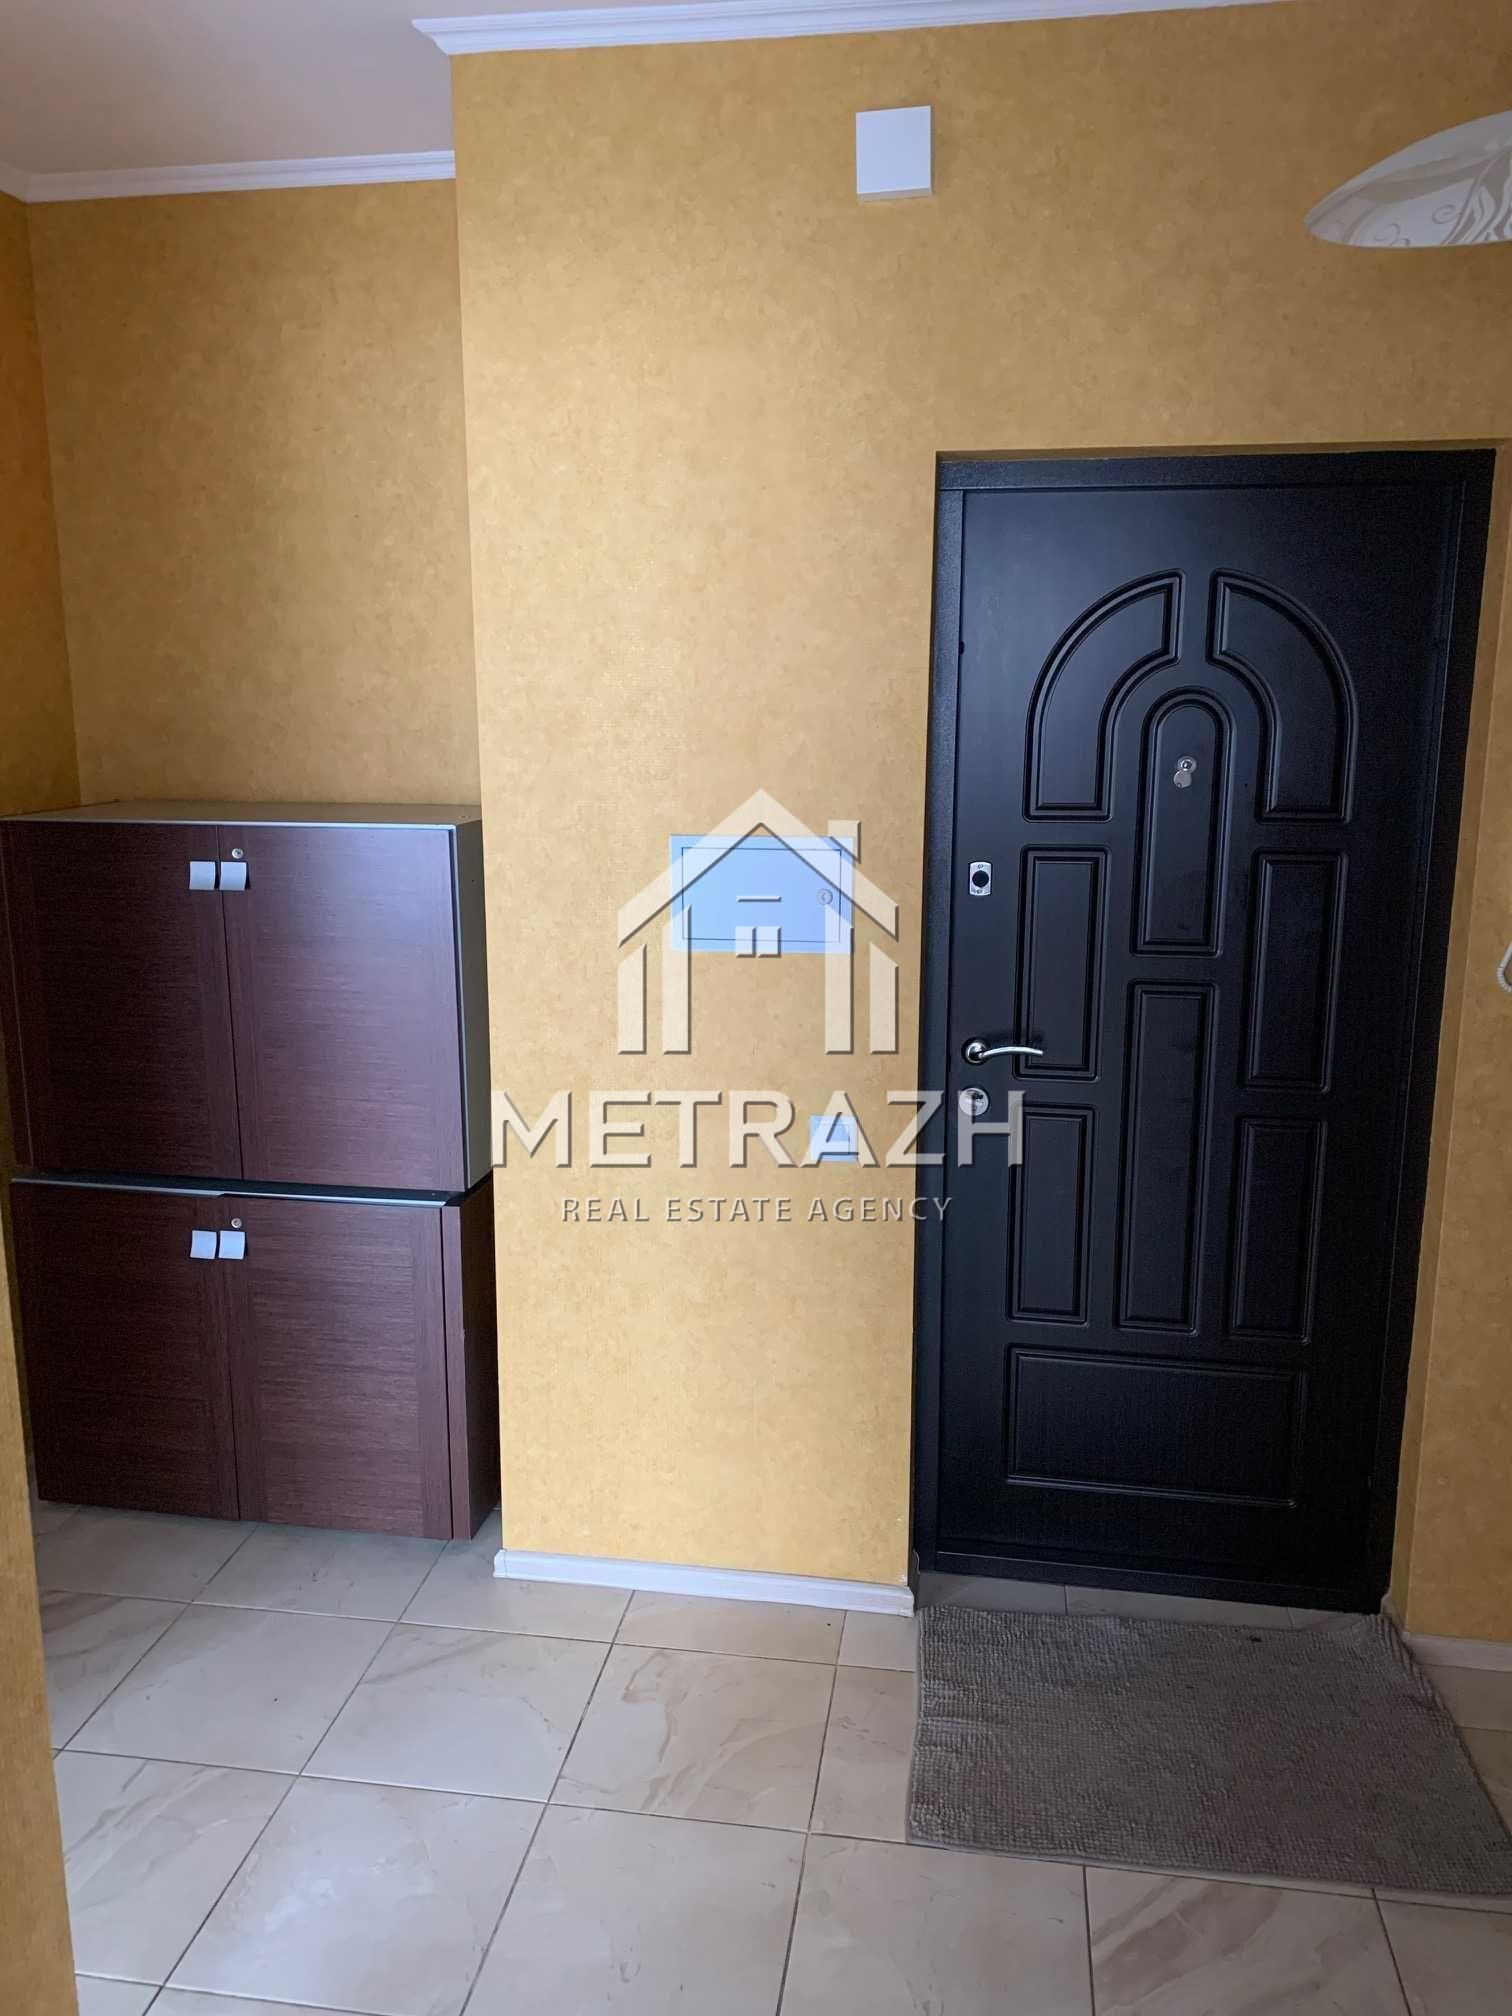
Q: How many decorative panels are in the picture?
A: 9